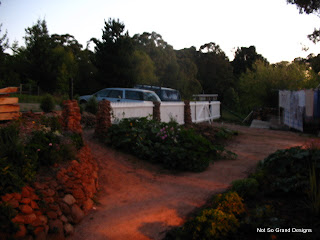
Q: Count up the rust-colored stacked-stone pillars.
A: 4